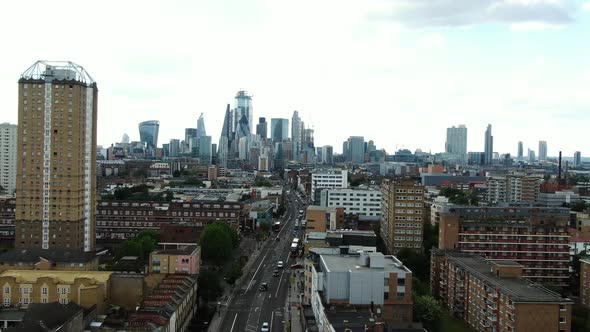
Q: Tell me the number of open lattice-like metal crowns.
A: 1